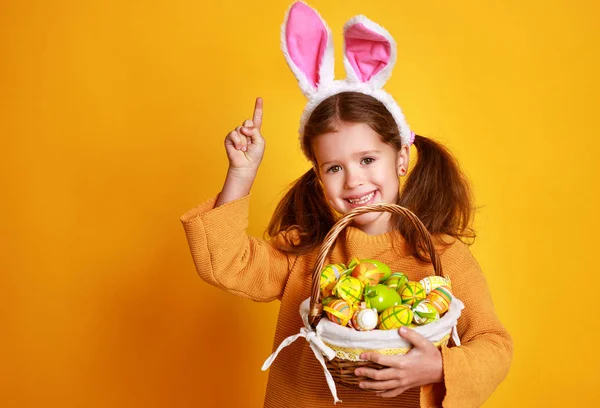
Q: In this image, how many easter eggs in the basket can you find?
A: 13